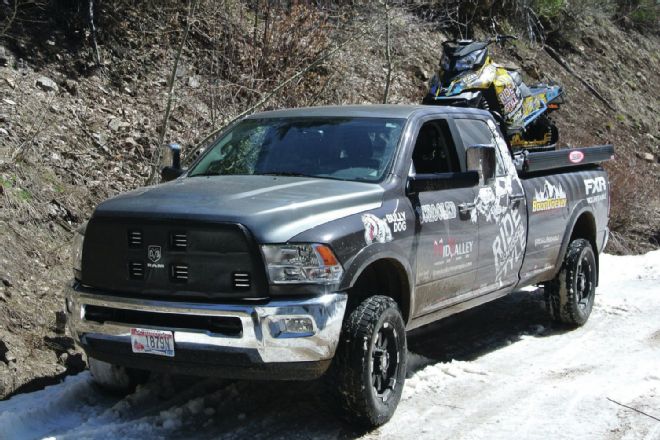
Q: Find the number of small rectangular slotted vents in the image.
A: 5